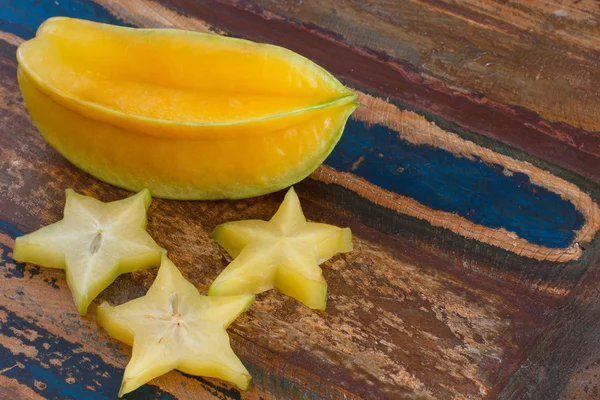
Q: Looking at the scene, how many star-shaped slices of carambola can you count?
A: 3